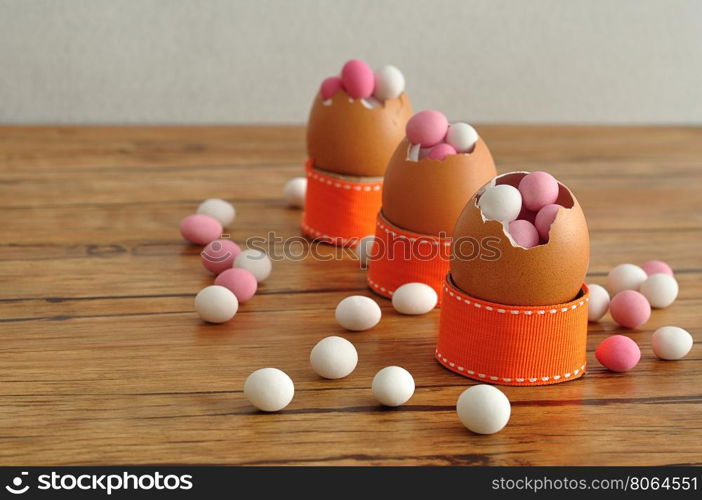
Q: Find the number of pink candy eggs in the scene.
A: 13